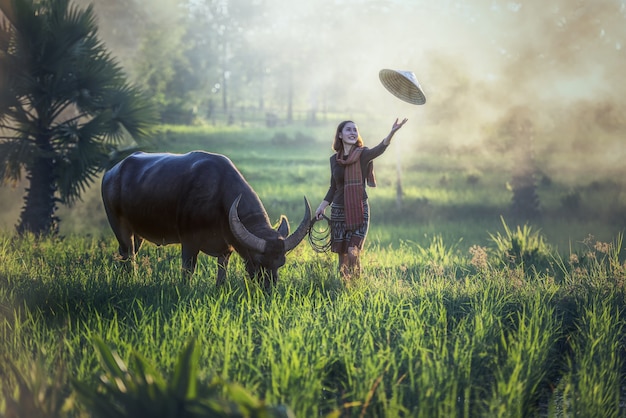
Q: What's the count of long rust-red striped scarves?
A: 1